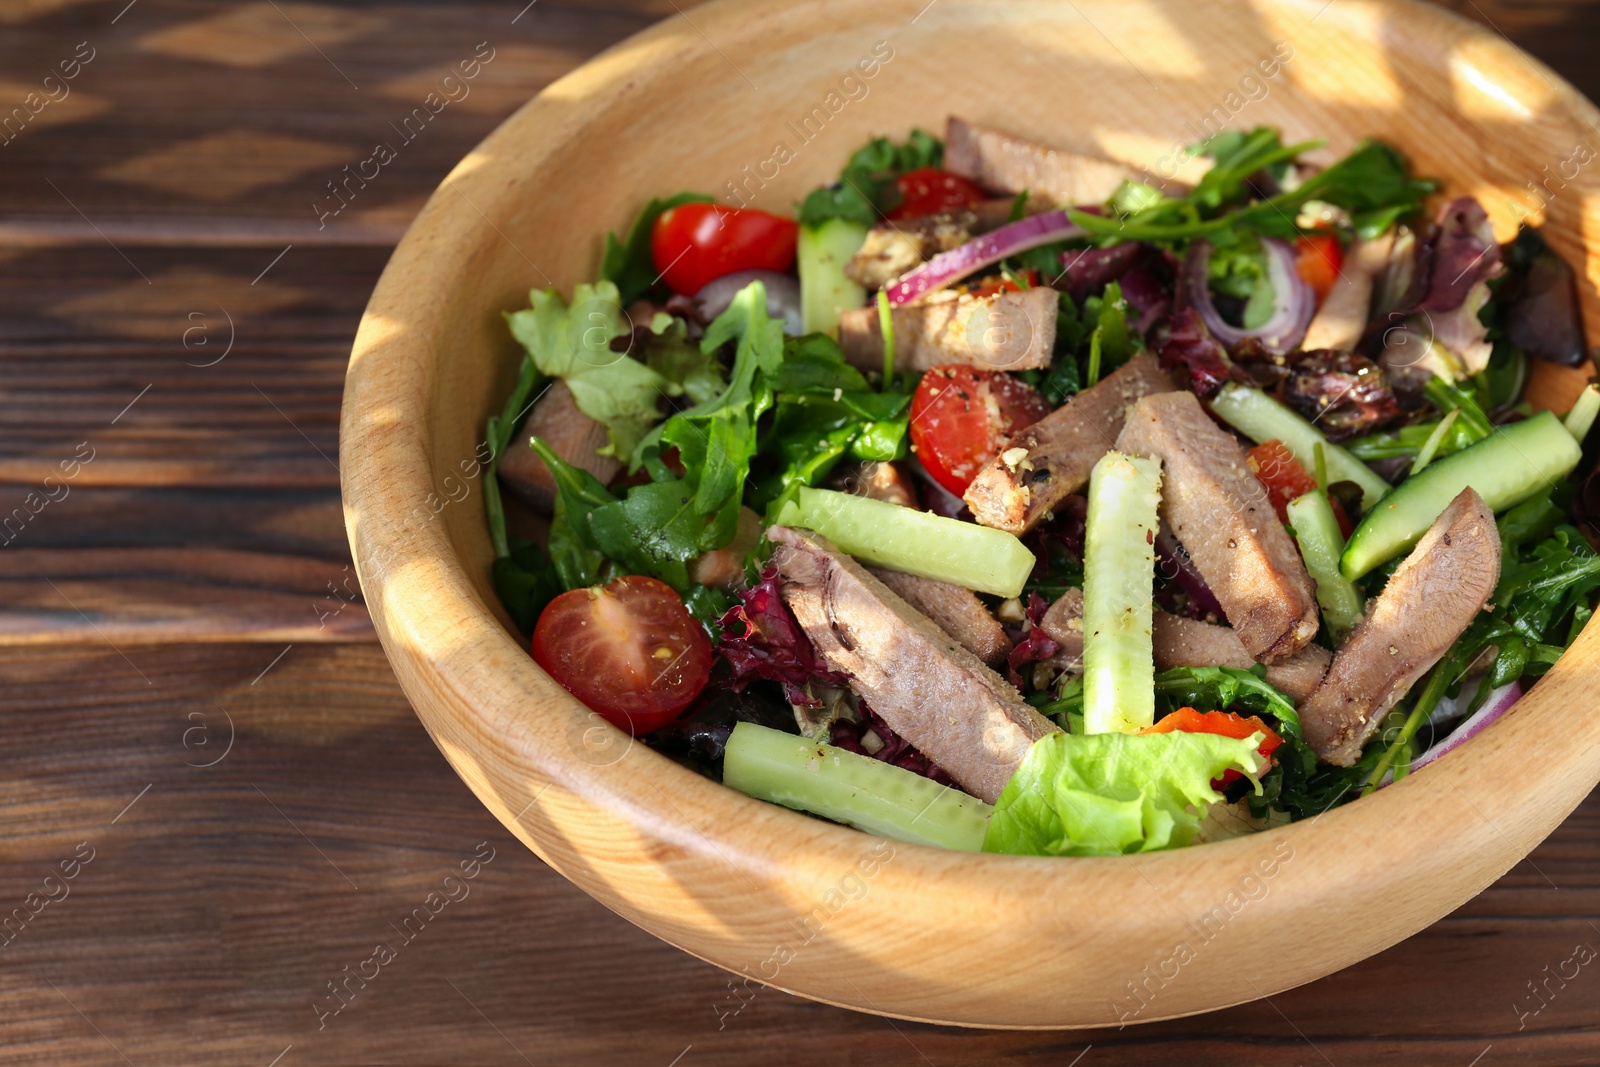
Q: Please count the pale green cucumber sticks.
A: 7